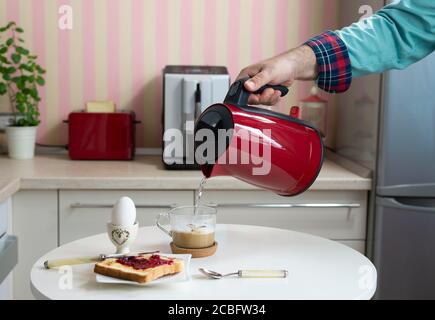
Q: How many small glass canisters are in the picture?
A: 1